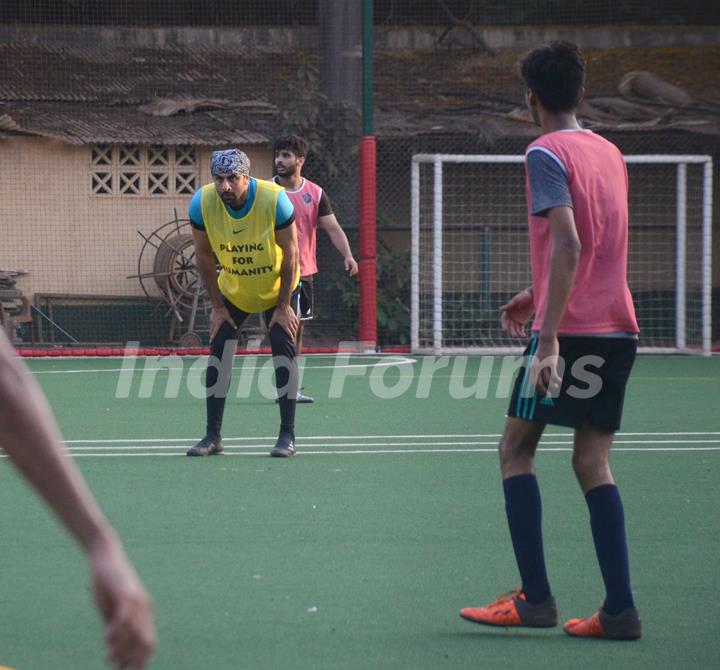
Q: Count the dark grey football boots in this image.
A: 2